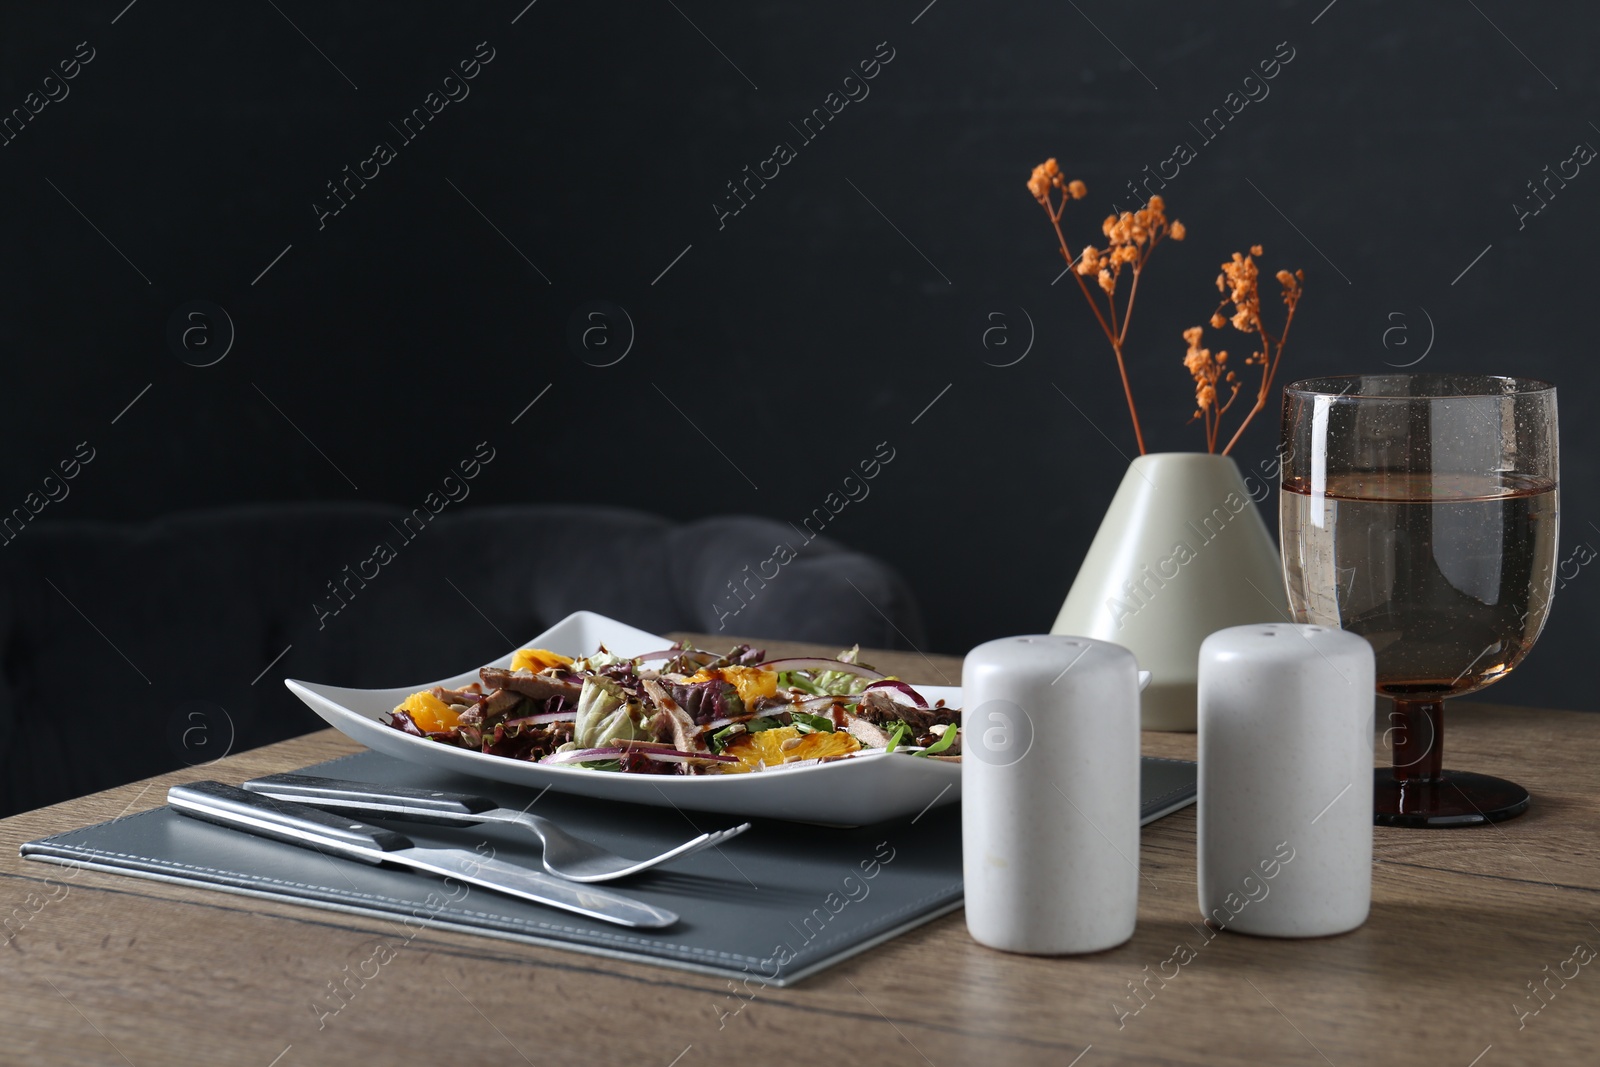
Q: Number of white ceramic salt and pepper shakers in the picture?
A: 2